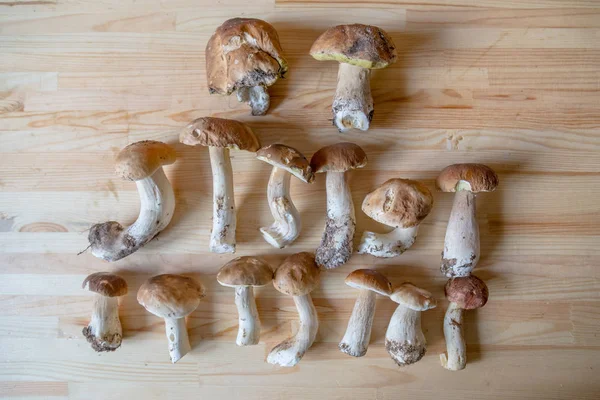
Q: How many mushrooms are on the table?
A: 15